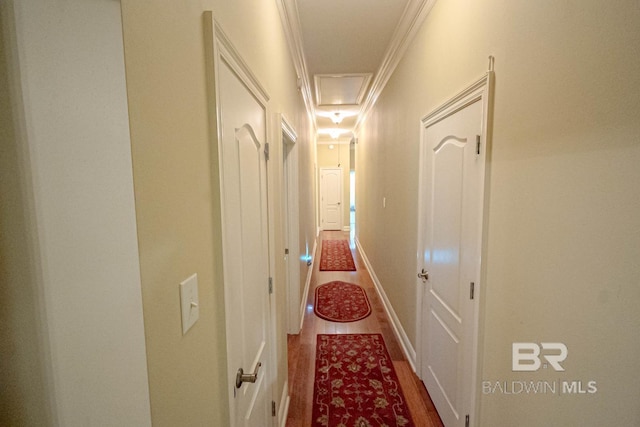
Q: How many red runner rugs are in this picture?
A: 3